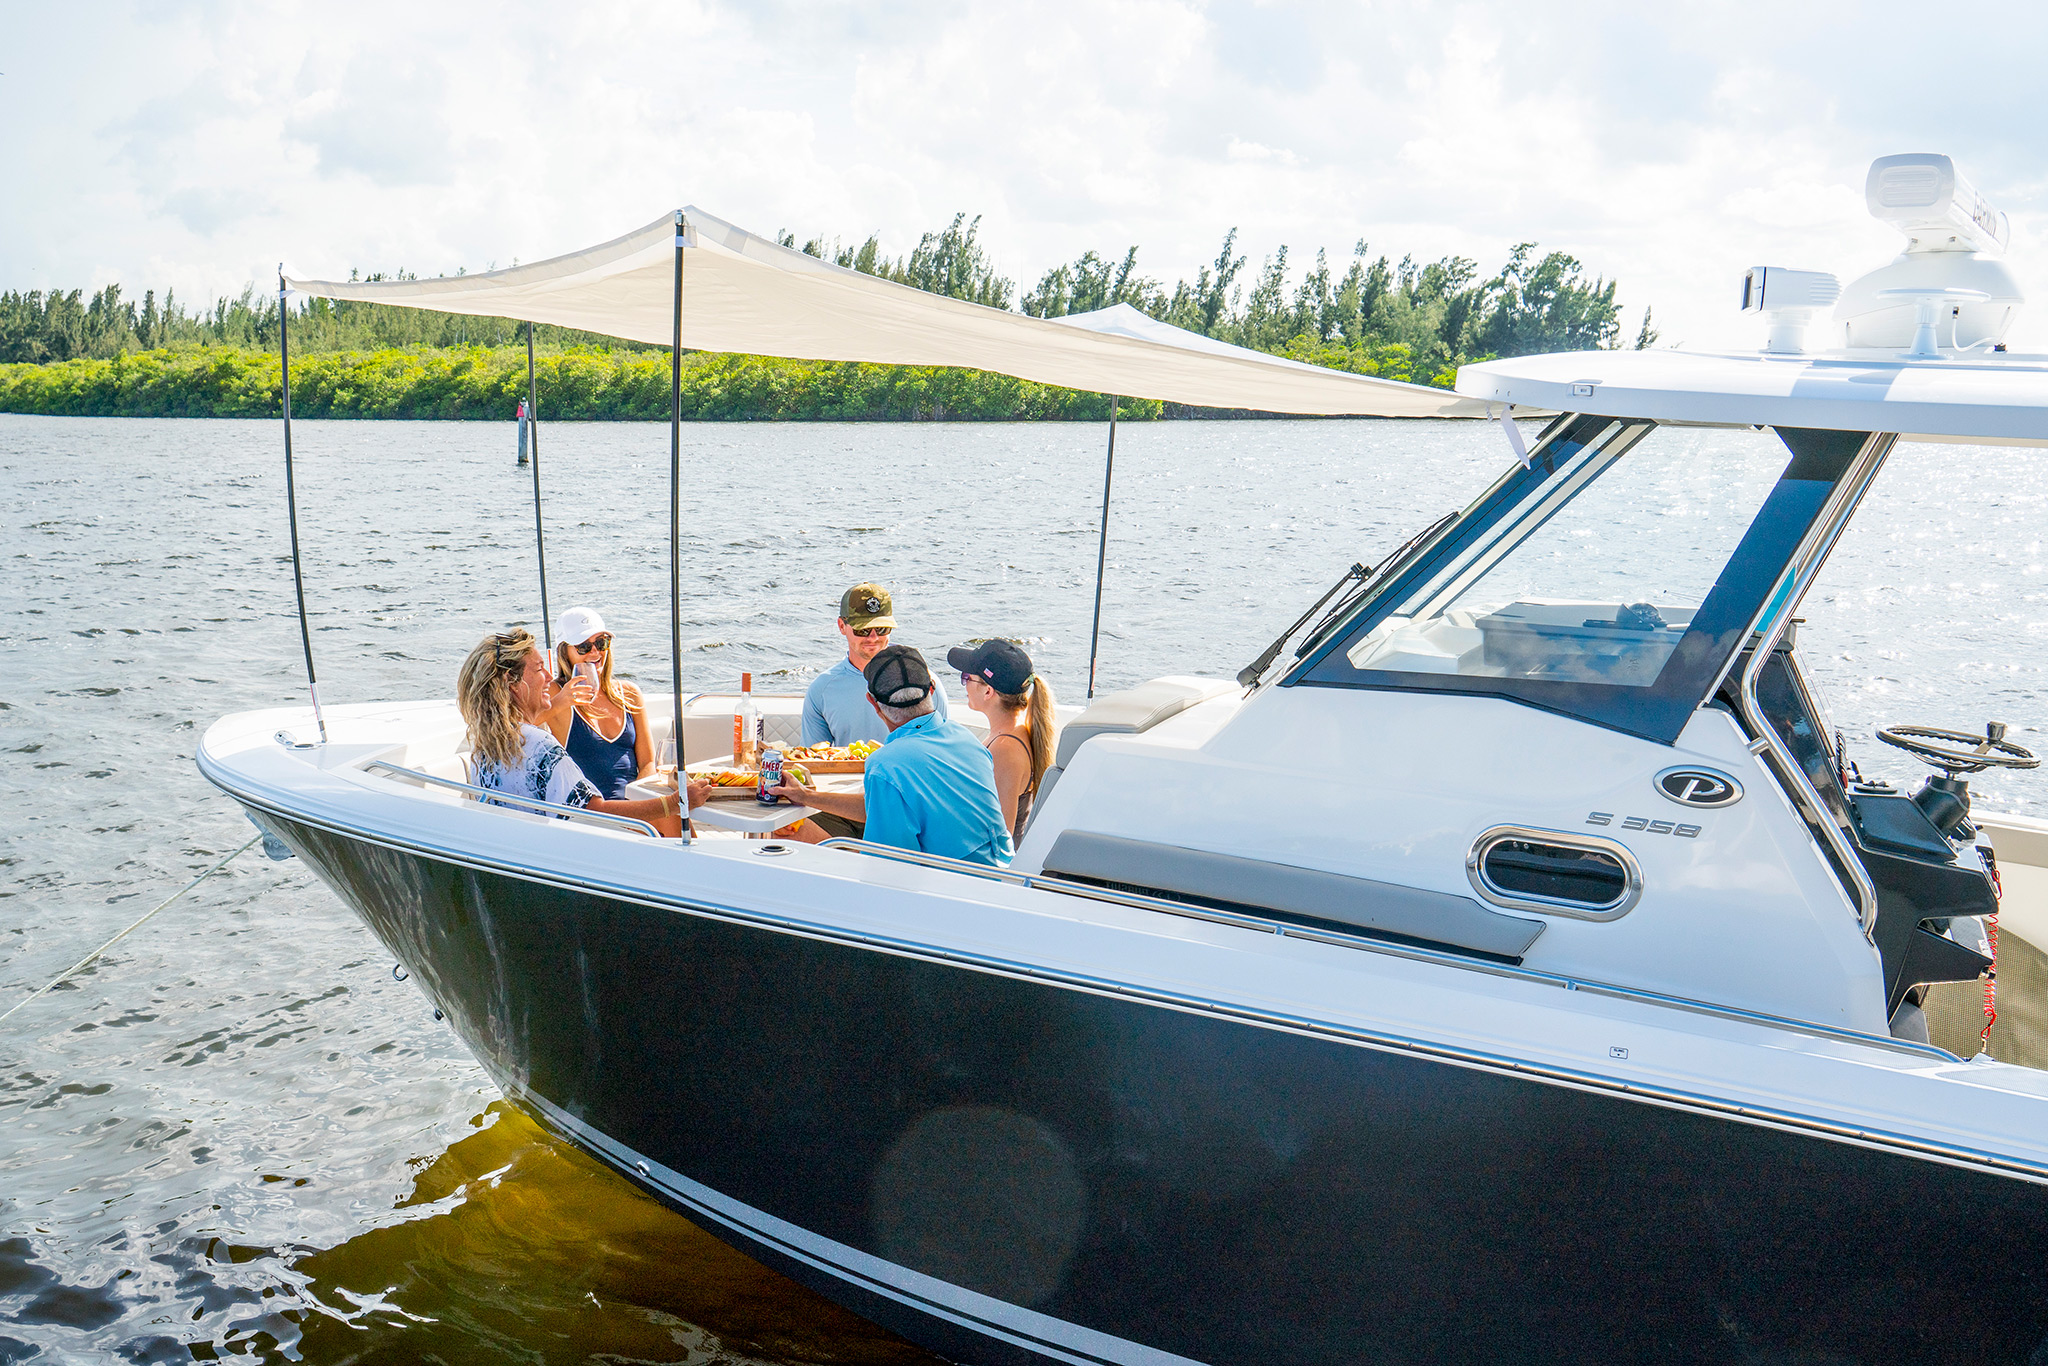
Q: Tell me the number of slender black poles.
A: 4